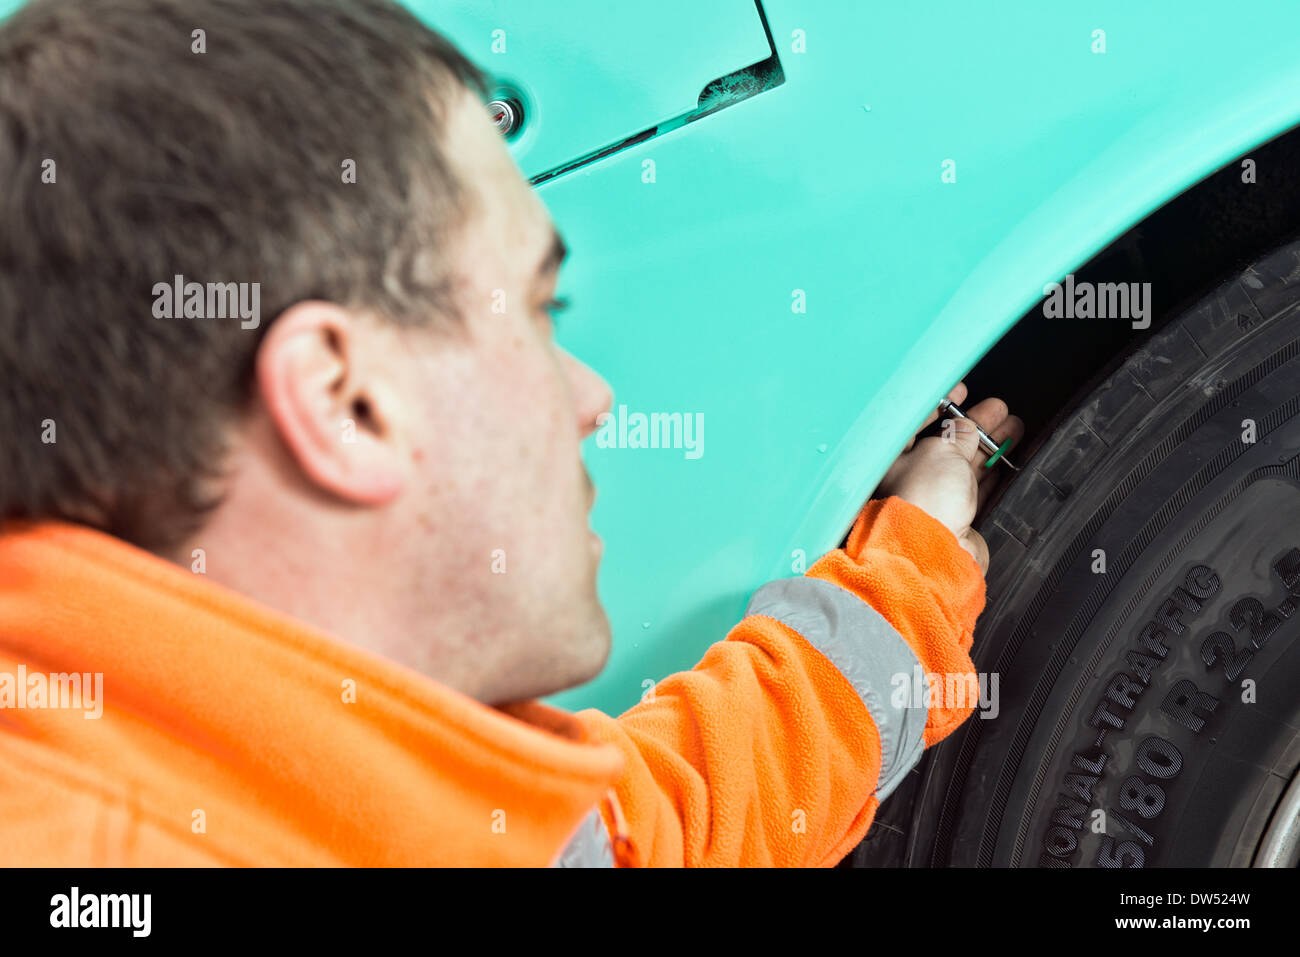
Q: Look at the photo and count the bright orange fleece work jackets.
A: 1